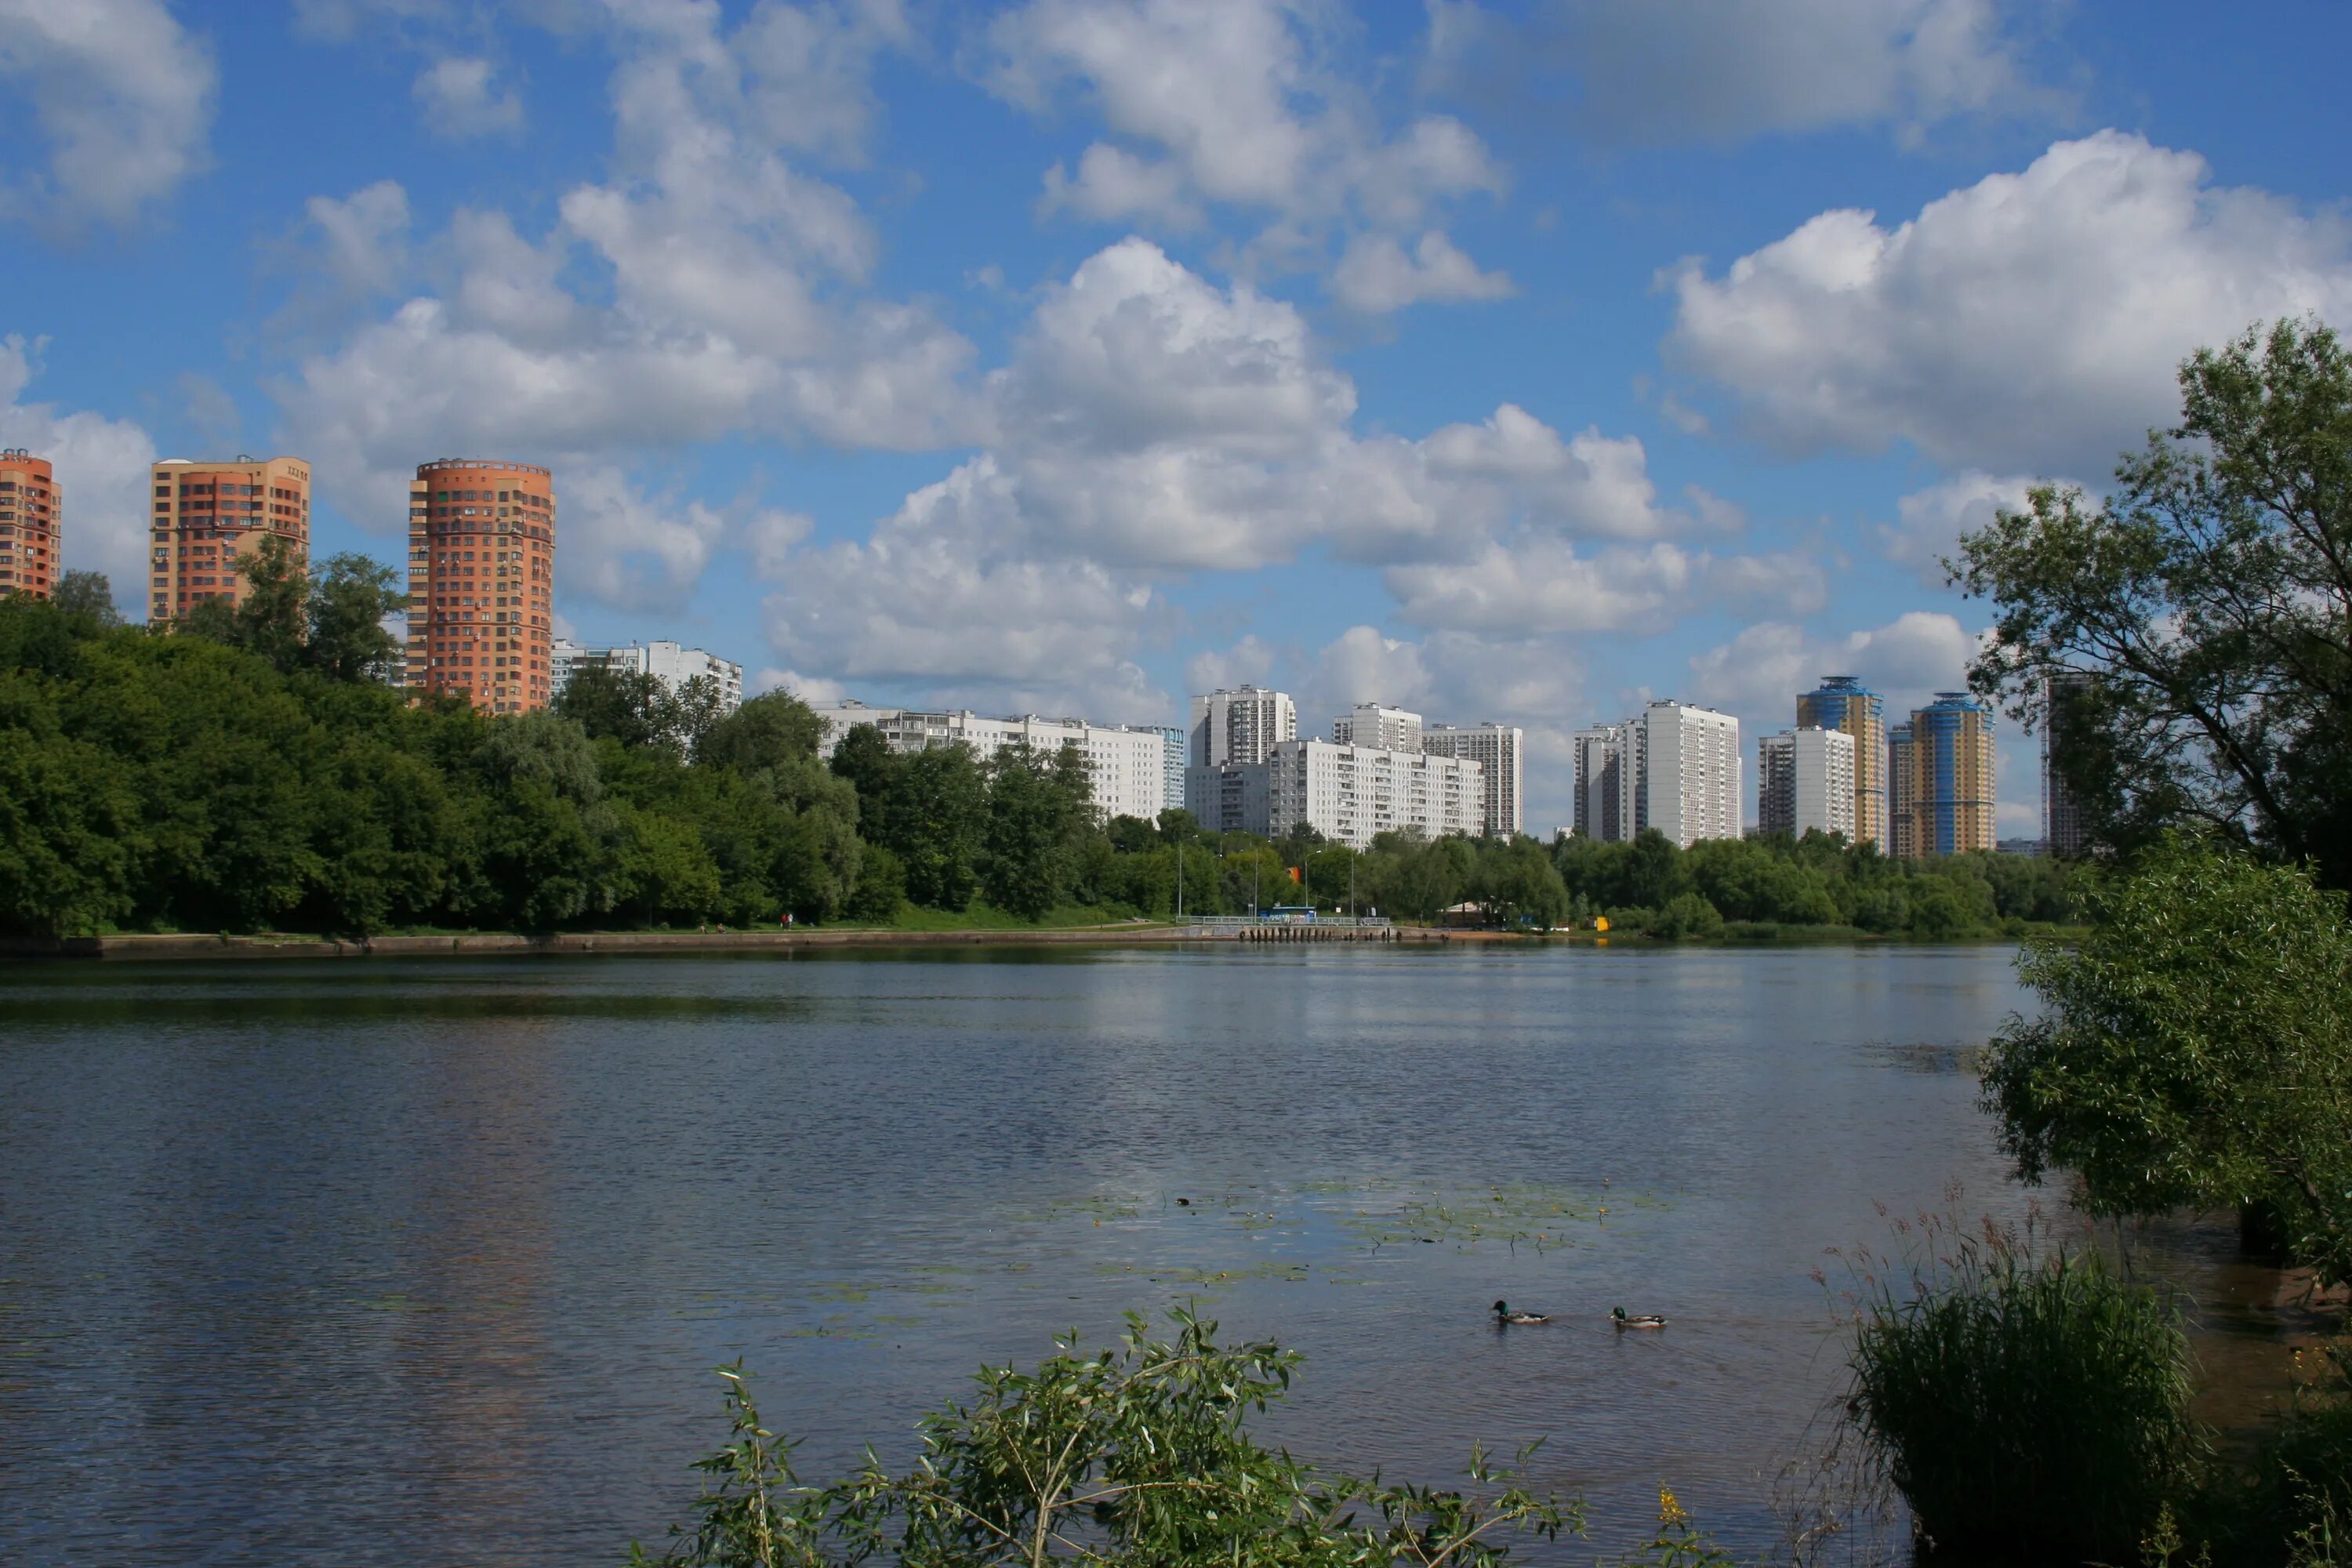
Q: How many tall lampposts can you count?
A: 4